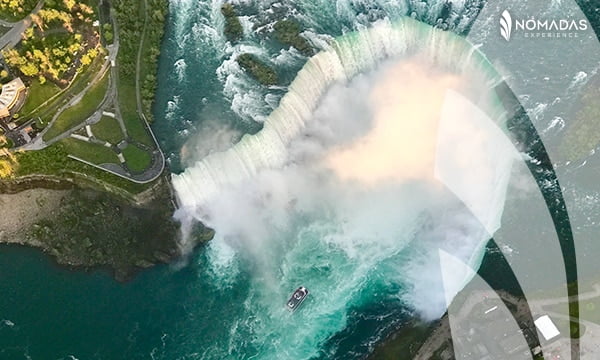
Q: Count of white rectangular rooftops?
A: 1